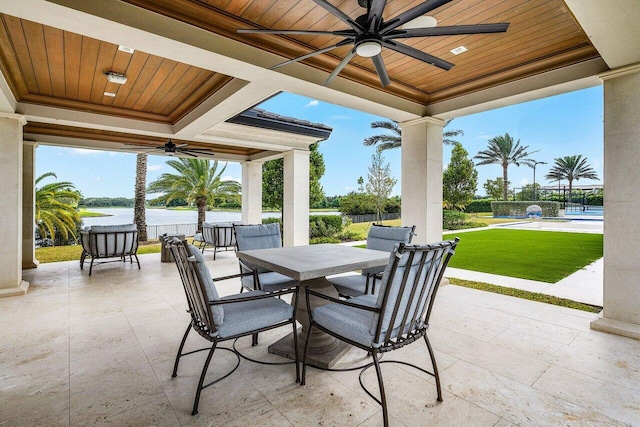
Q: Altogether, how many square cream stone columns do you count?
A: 6